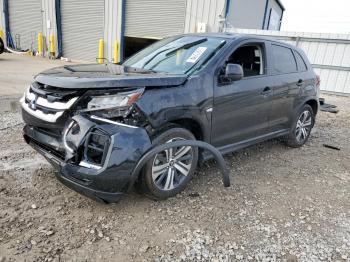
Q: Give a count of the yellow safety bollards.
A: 4